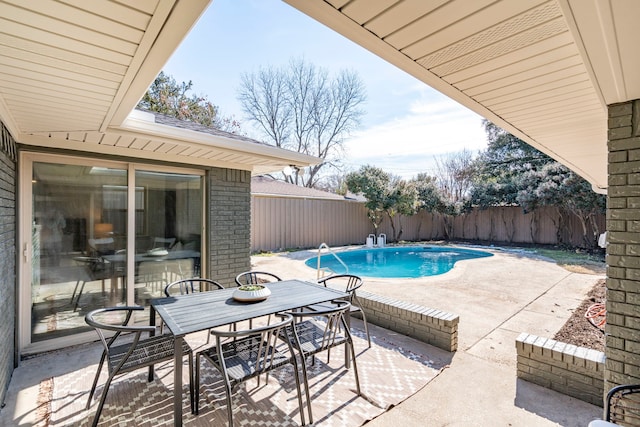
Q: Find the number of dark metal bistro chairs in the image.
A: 6